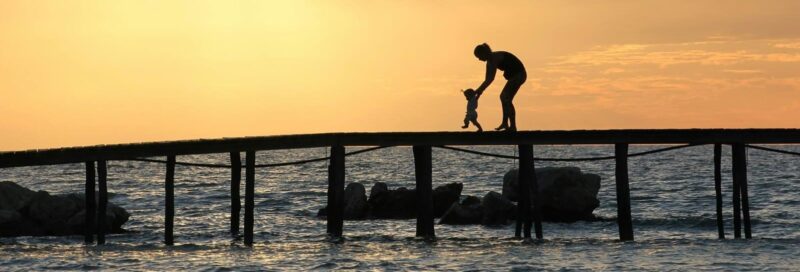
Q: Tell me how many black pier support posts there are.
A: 14